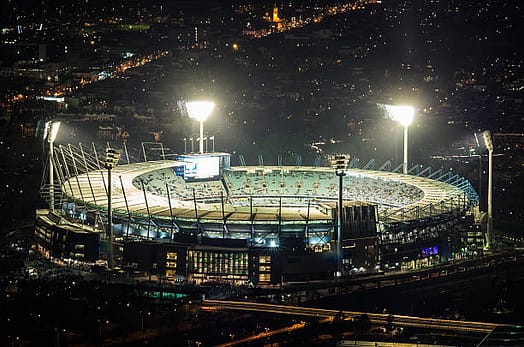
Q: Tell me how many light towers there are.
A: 6